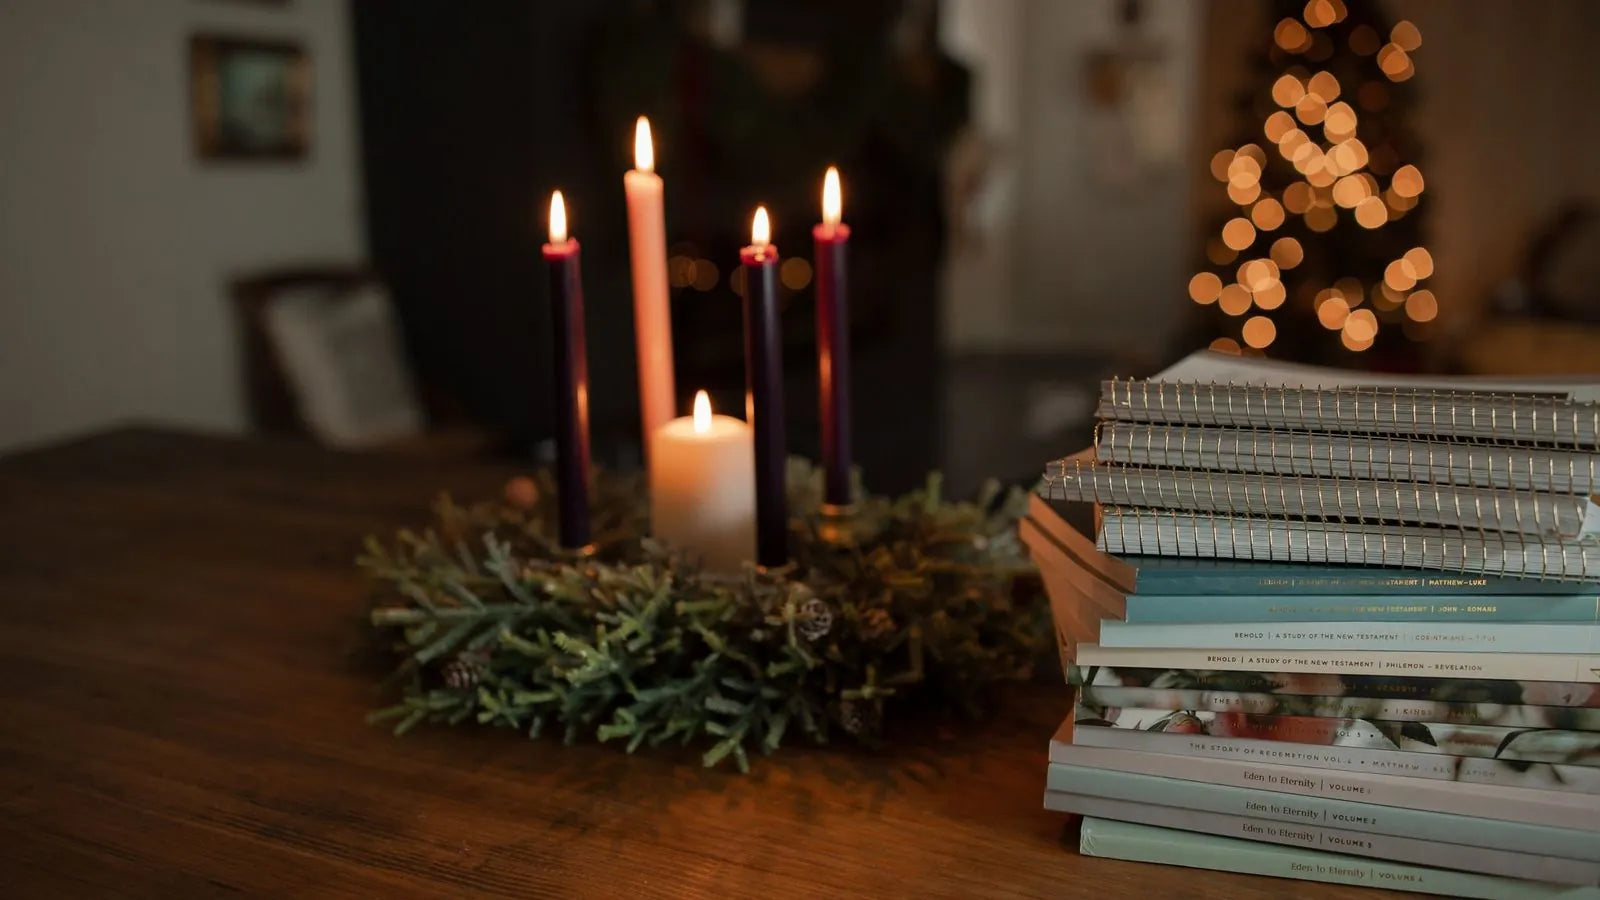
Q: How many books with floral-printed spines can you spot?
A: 4